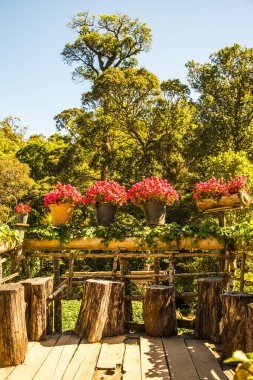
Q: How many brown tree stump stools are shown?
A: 6